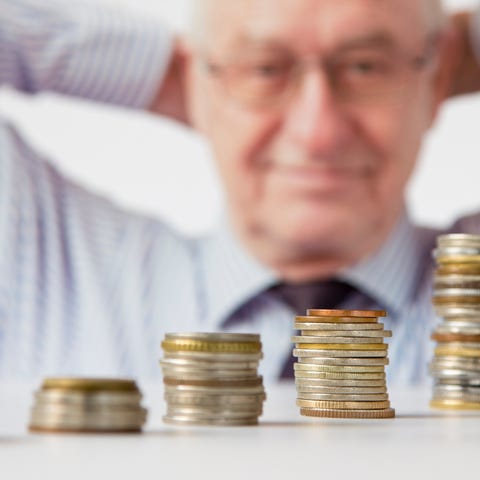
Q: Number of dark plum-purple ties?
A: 1